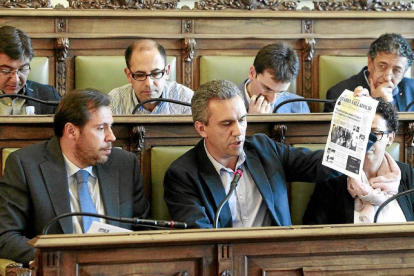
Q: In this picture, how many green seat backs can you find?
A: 7